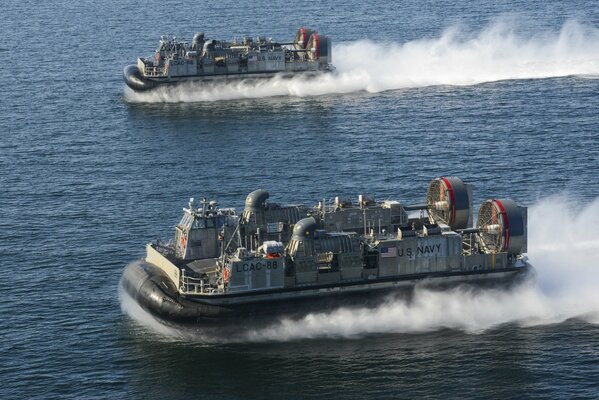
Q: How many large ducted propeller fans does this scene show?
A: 4